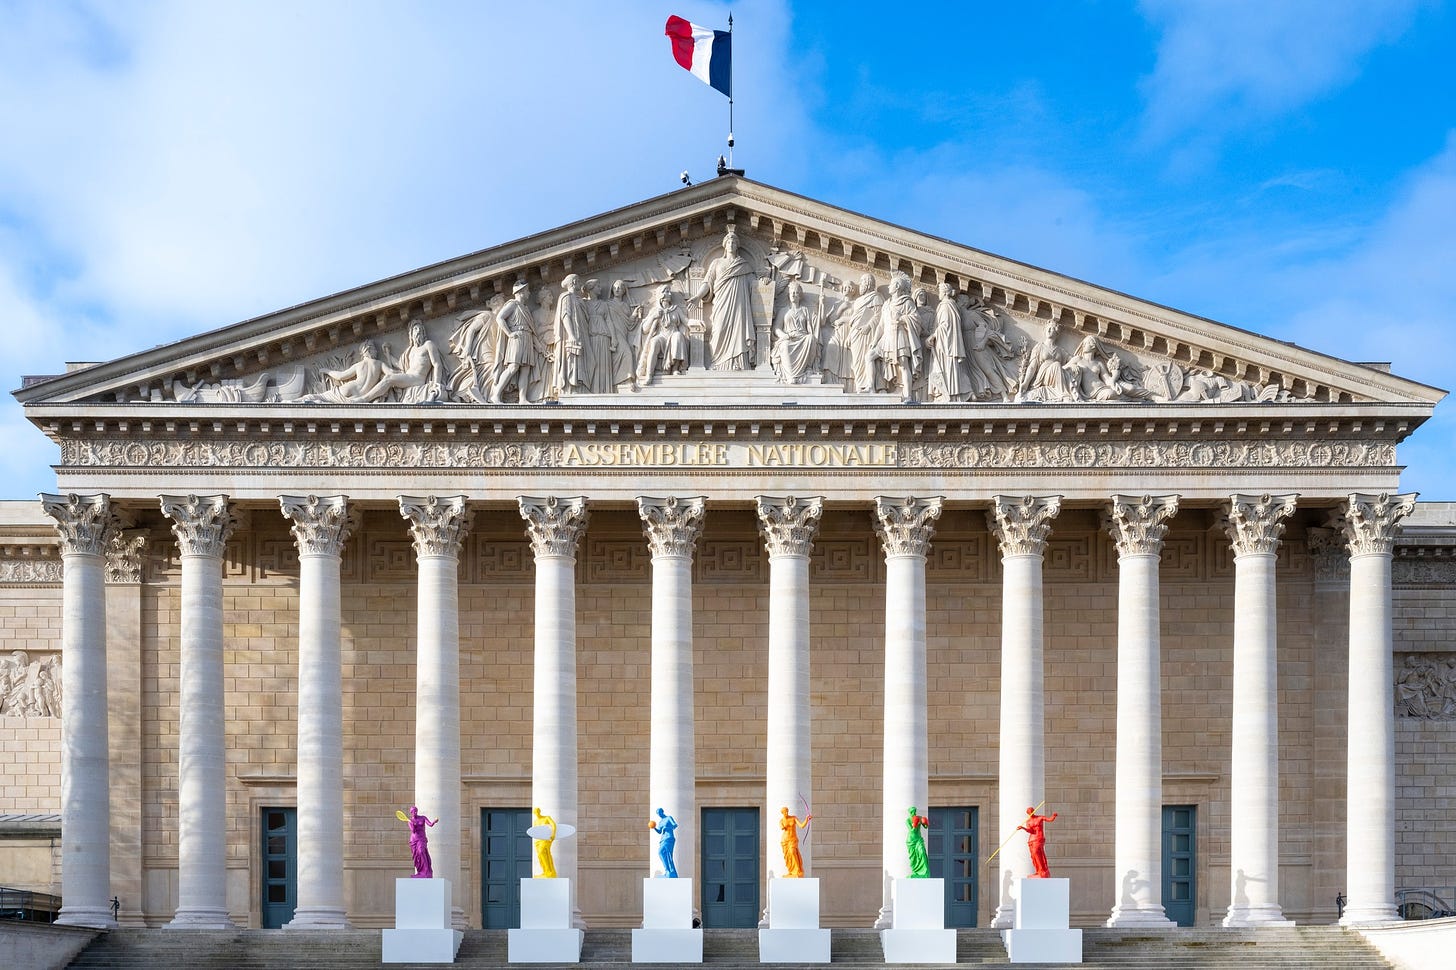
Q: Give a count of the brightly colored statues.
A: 6